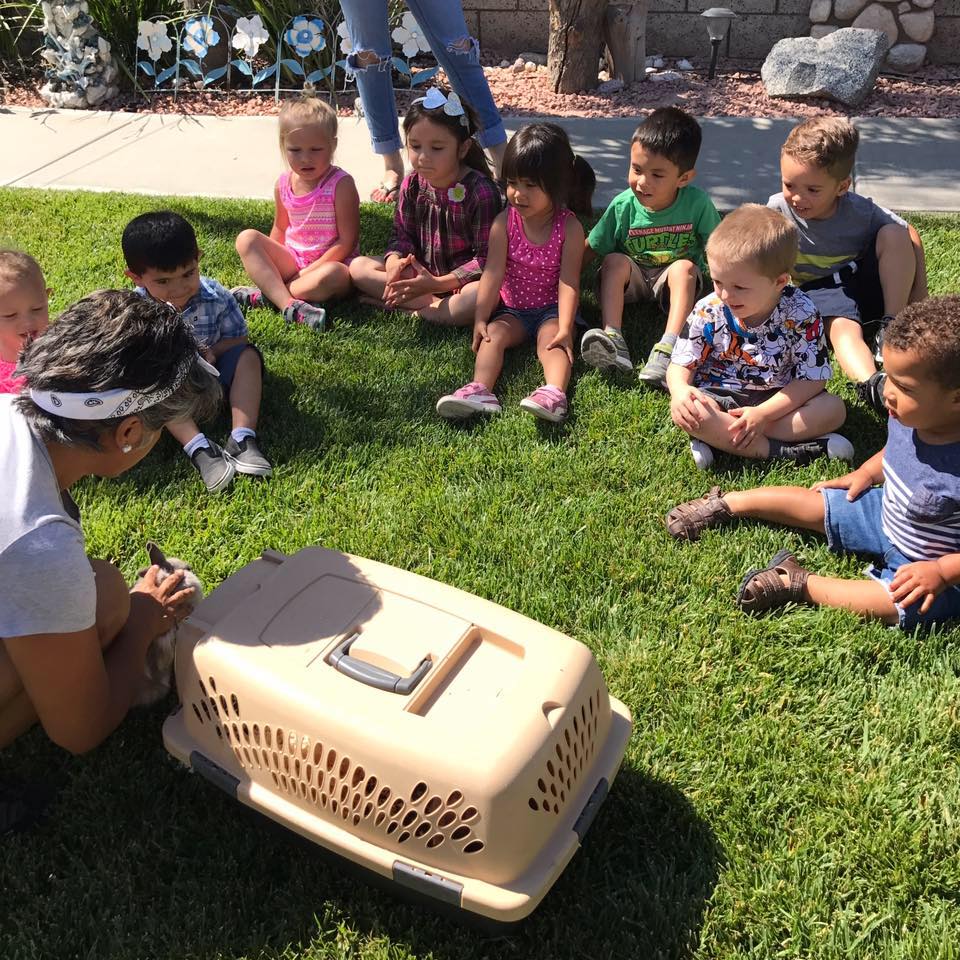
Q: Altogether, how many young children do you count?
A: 9